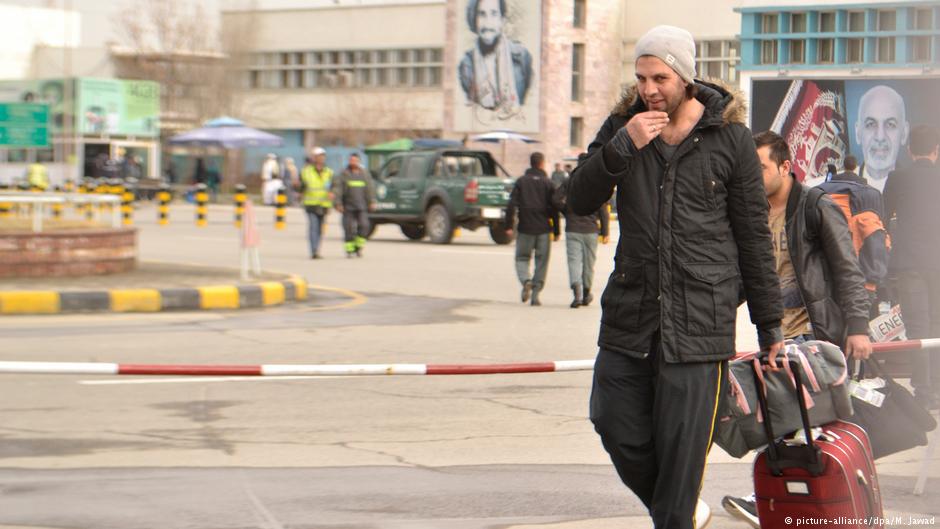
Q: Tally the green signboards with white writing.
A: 1